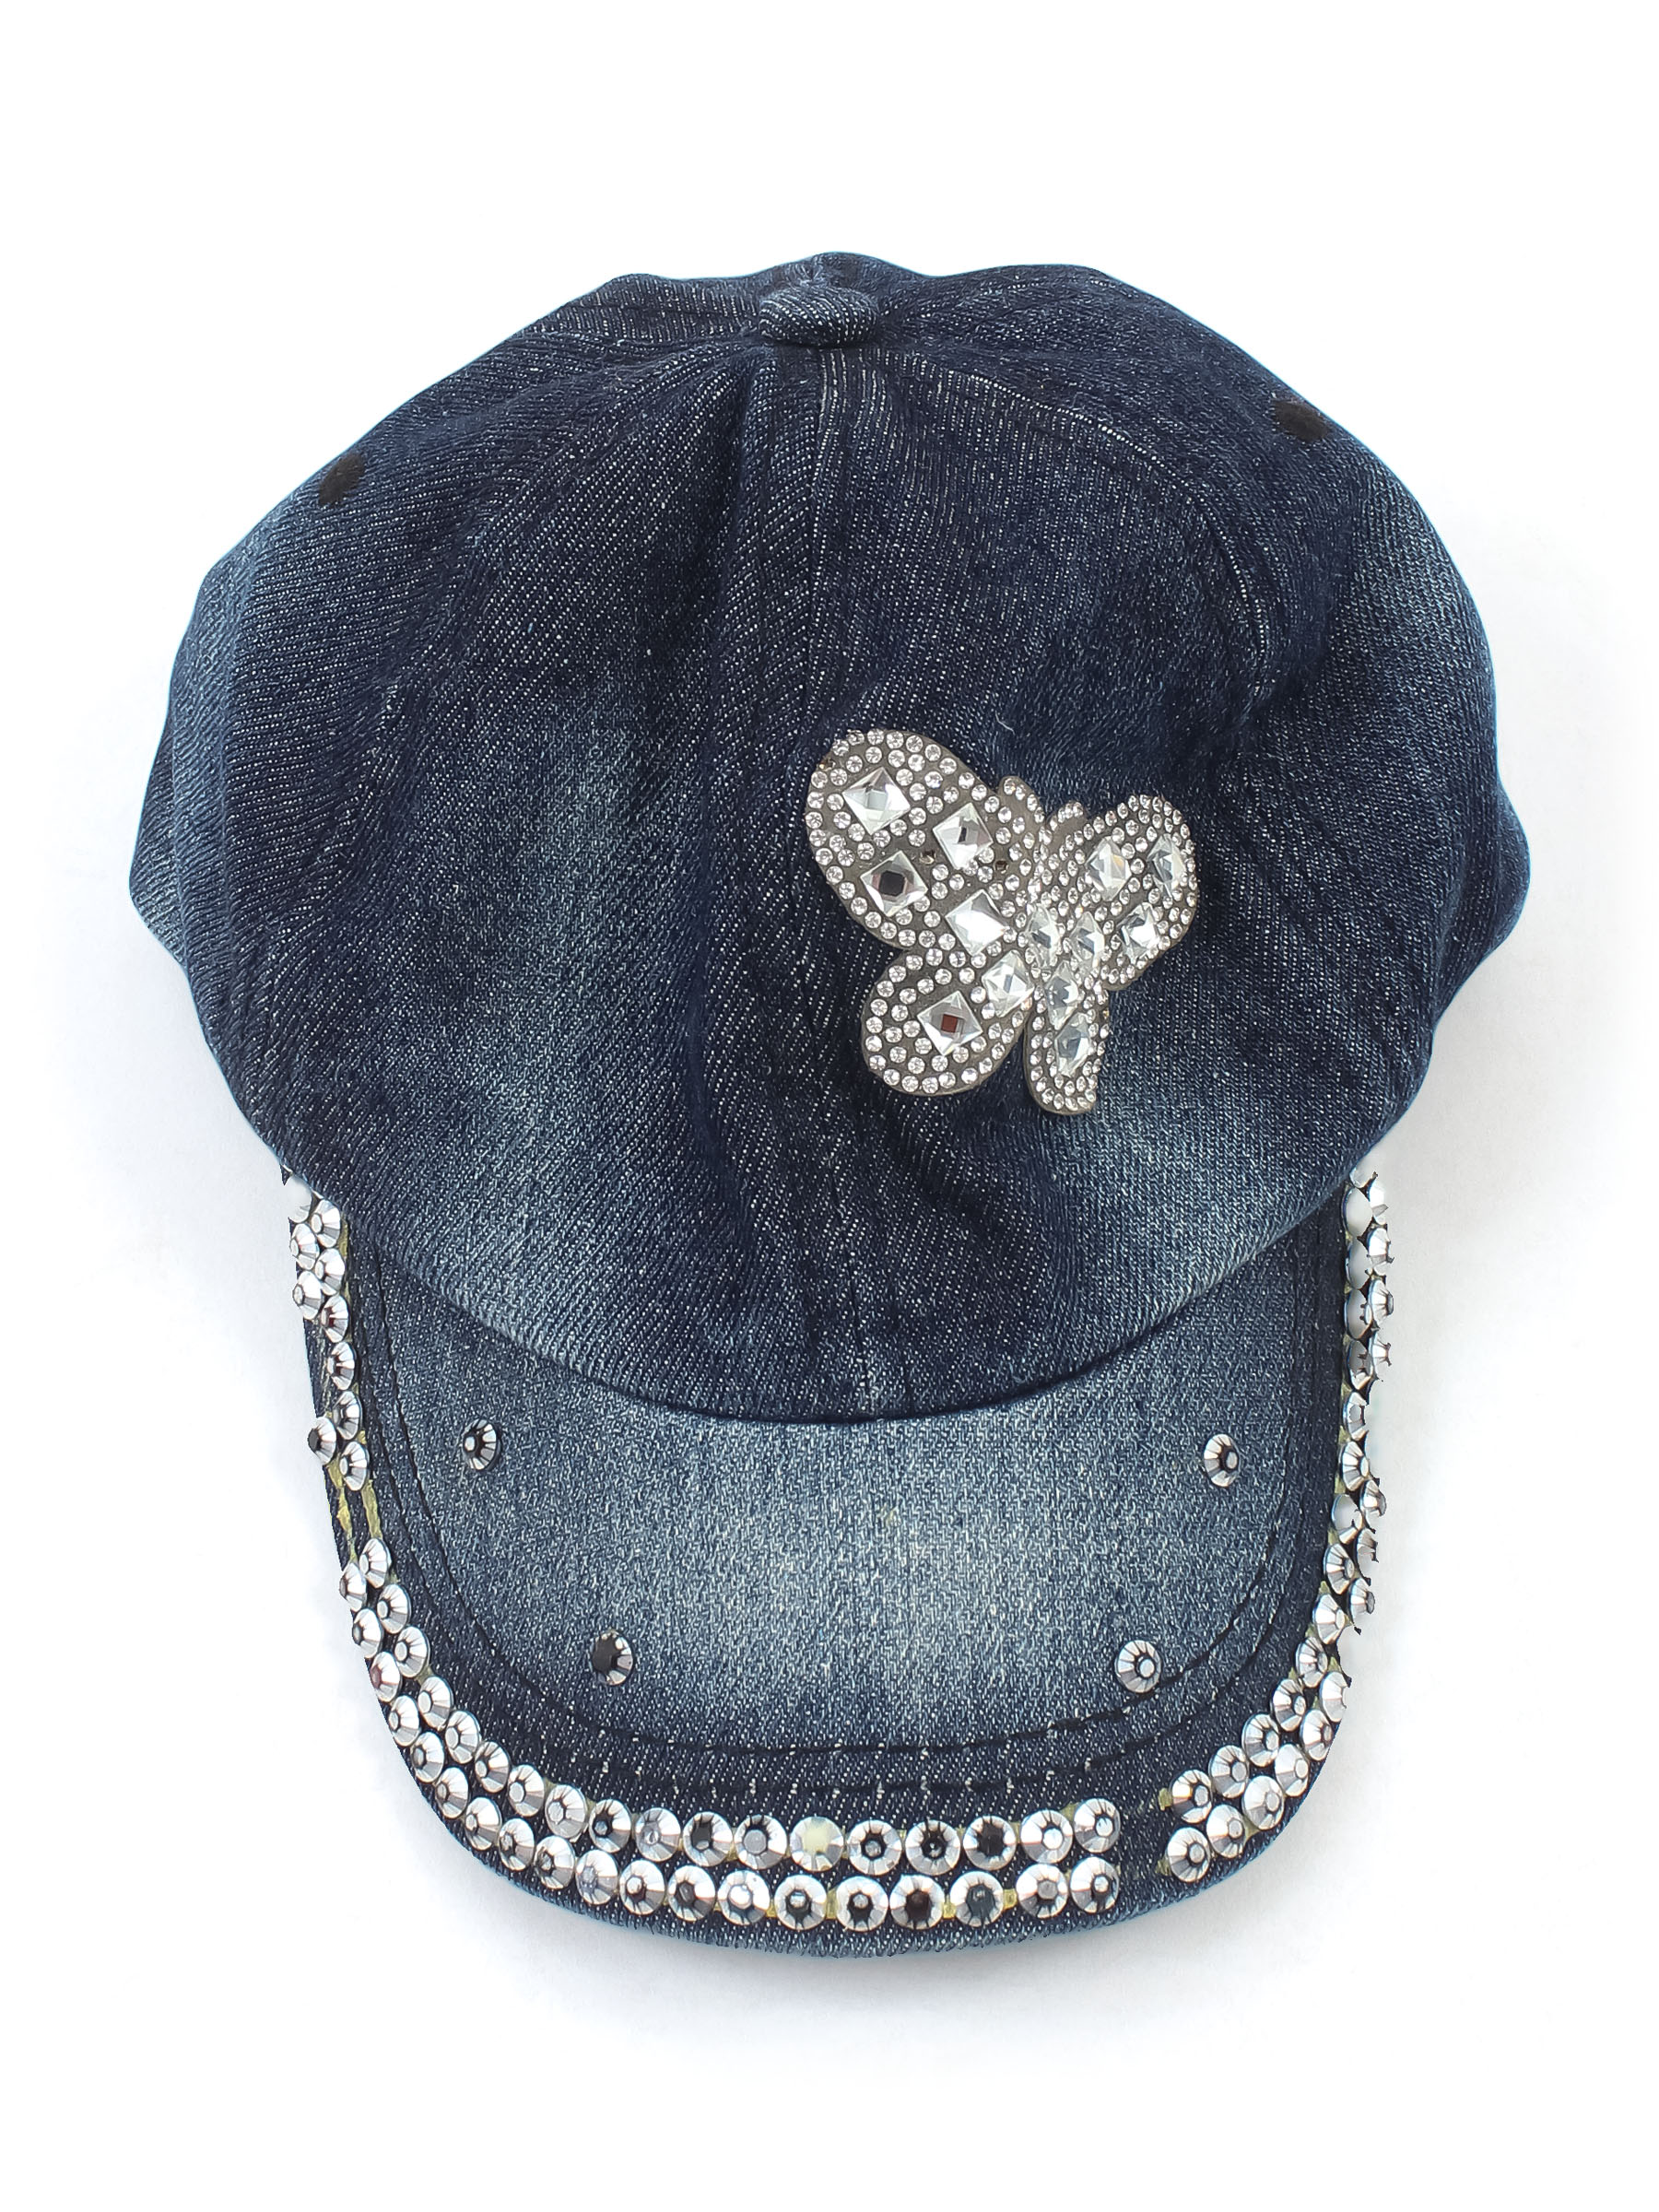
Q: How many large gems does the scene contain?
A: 13